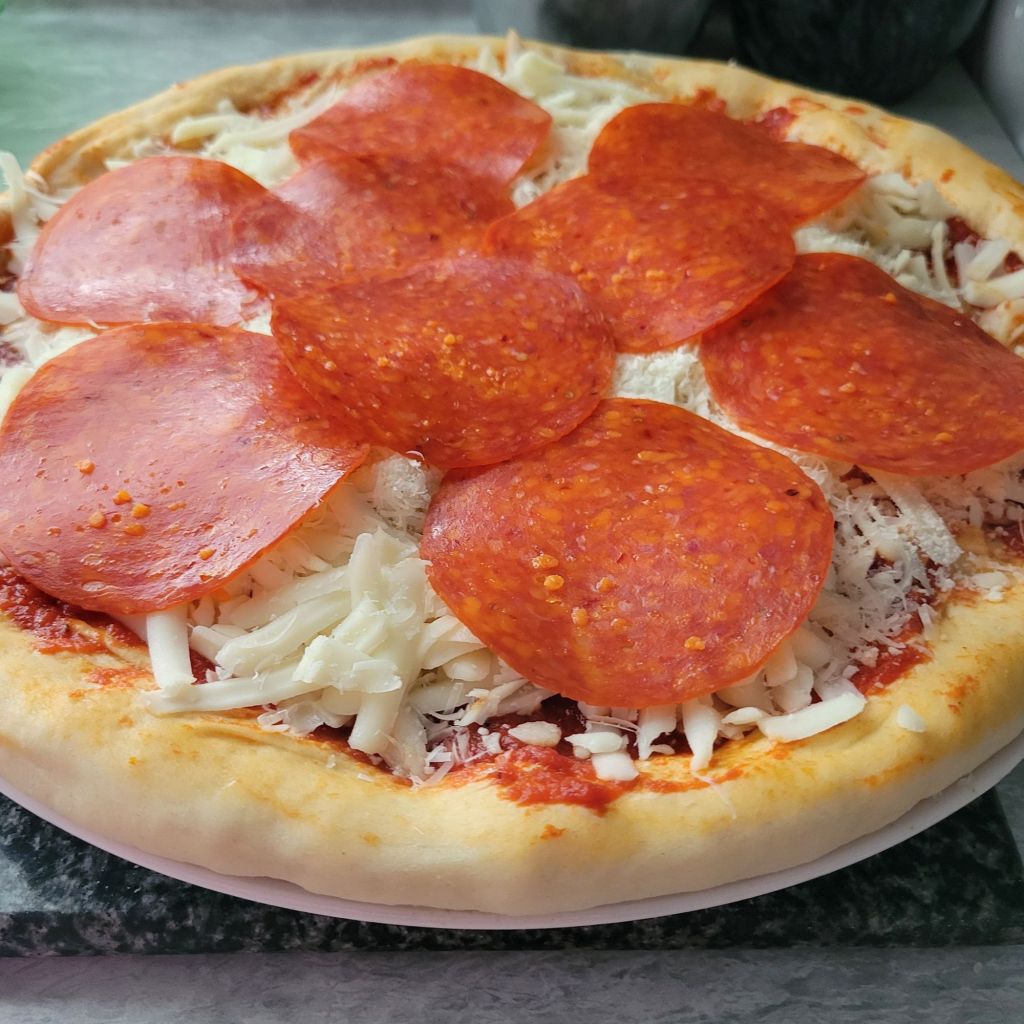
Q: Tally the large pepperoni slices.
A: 9